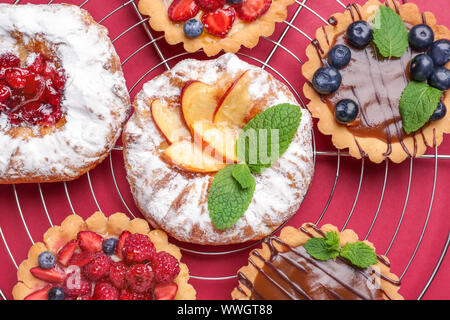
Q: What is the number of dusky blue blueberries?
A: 14